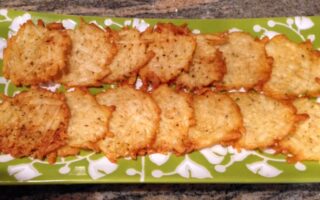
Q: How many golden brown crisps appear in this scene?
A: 14